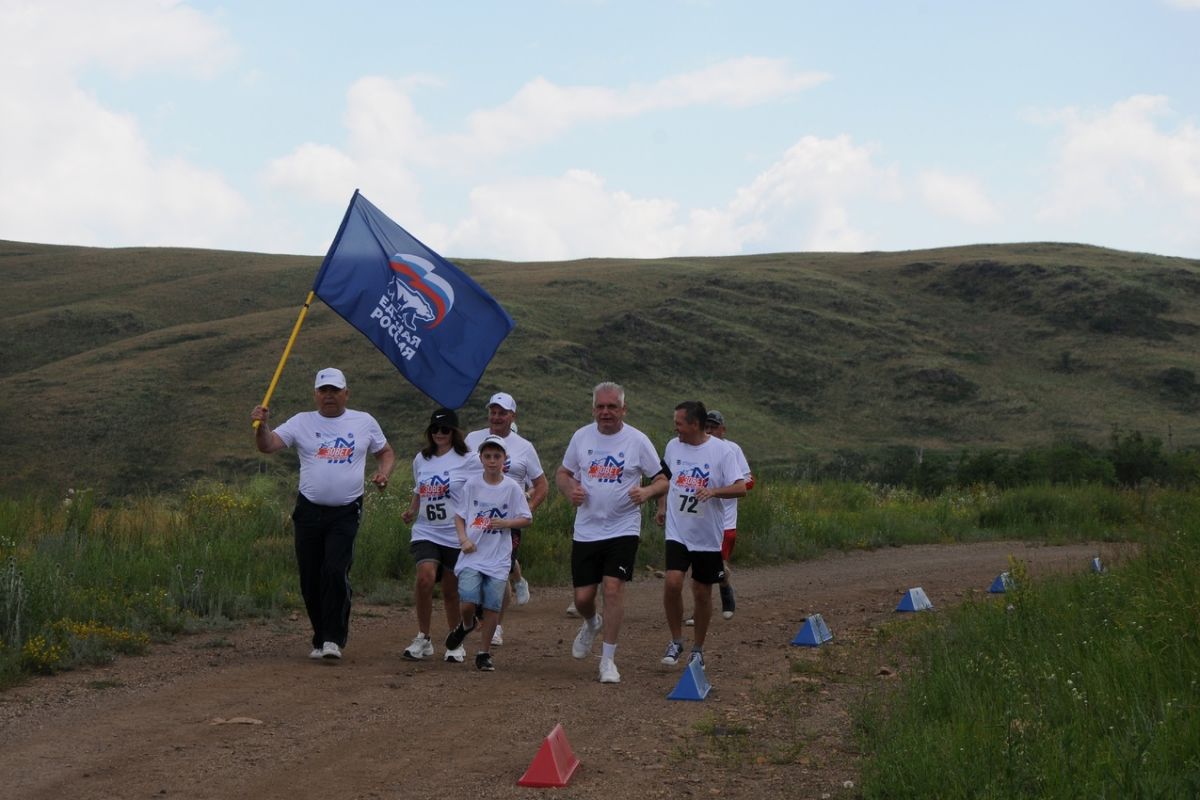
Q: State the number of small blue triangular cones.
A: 5